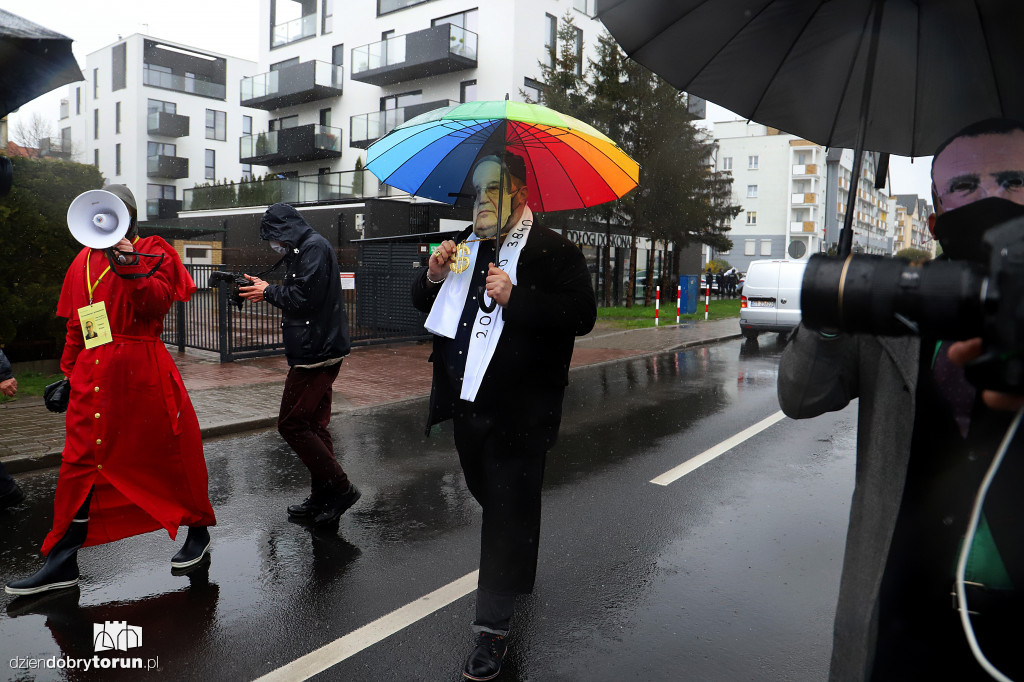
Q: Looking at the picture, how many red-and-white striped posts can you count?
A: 3